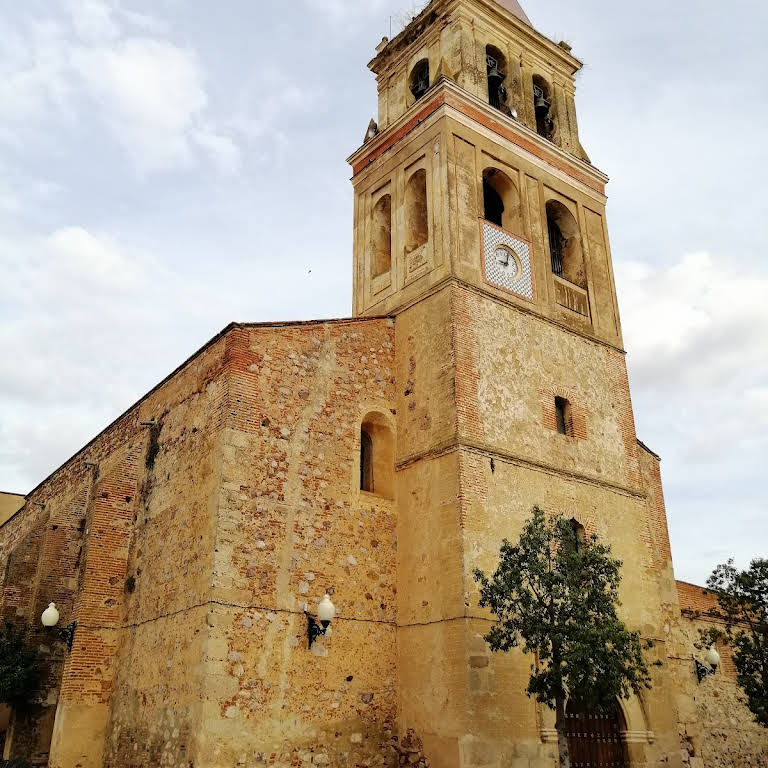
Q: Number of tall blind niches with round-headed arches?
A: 2